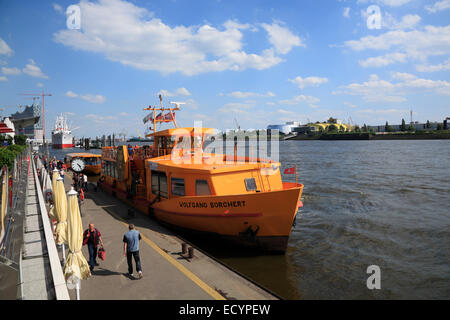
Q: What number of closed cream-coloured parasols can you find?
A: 3